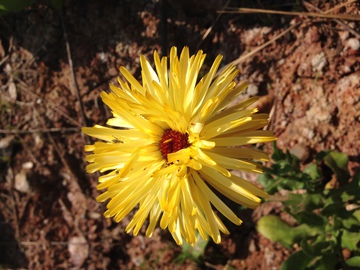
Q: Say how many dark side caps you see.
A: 0